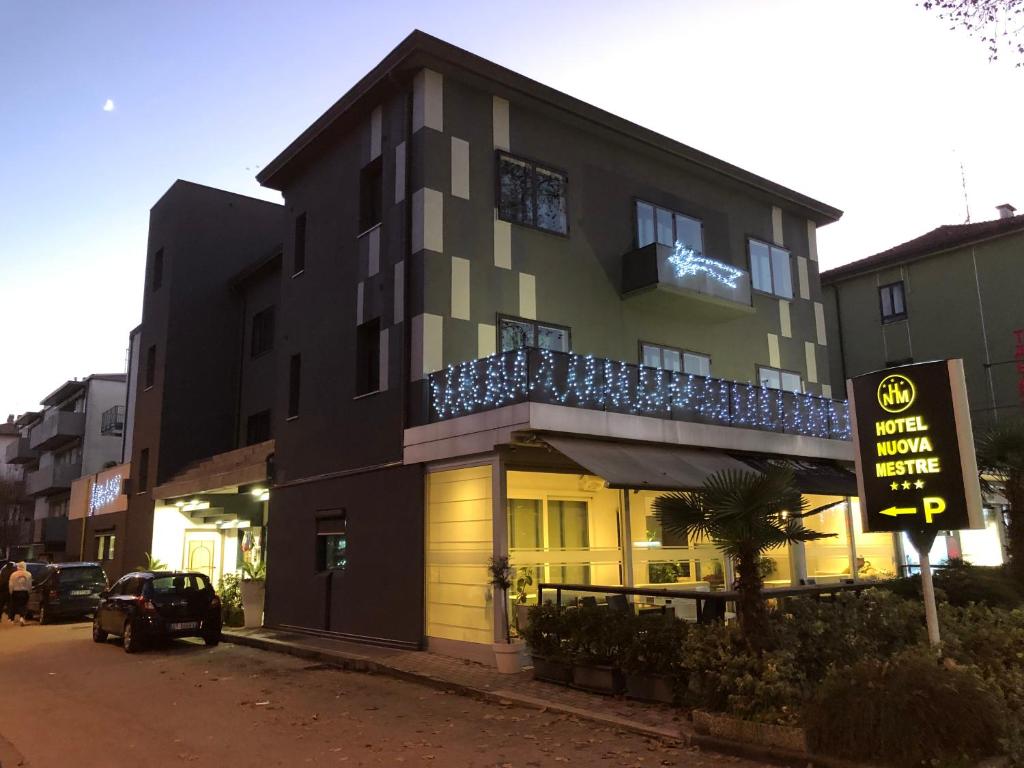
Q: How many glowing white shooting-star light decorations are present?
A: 1